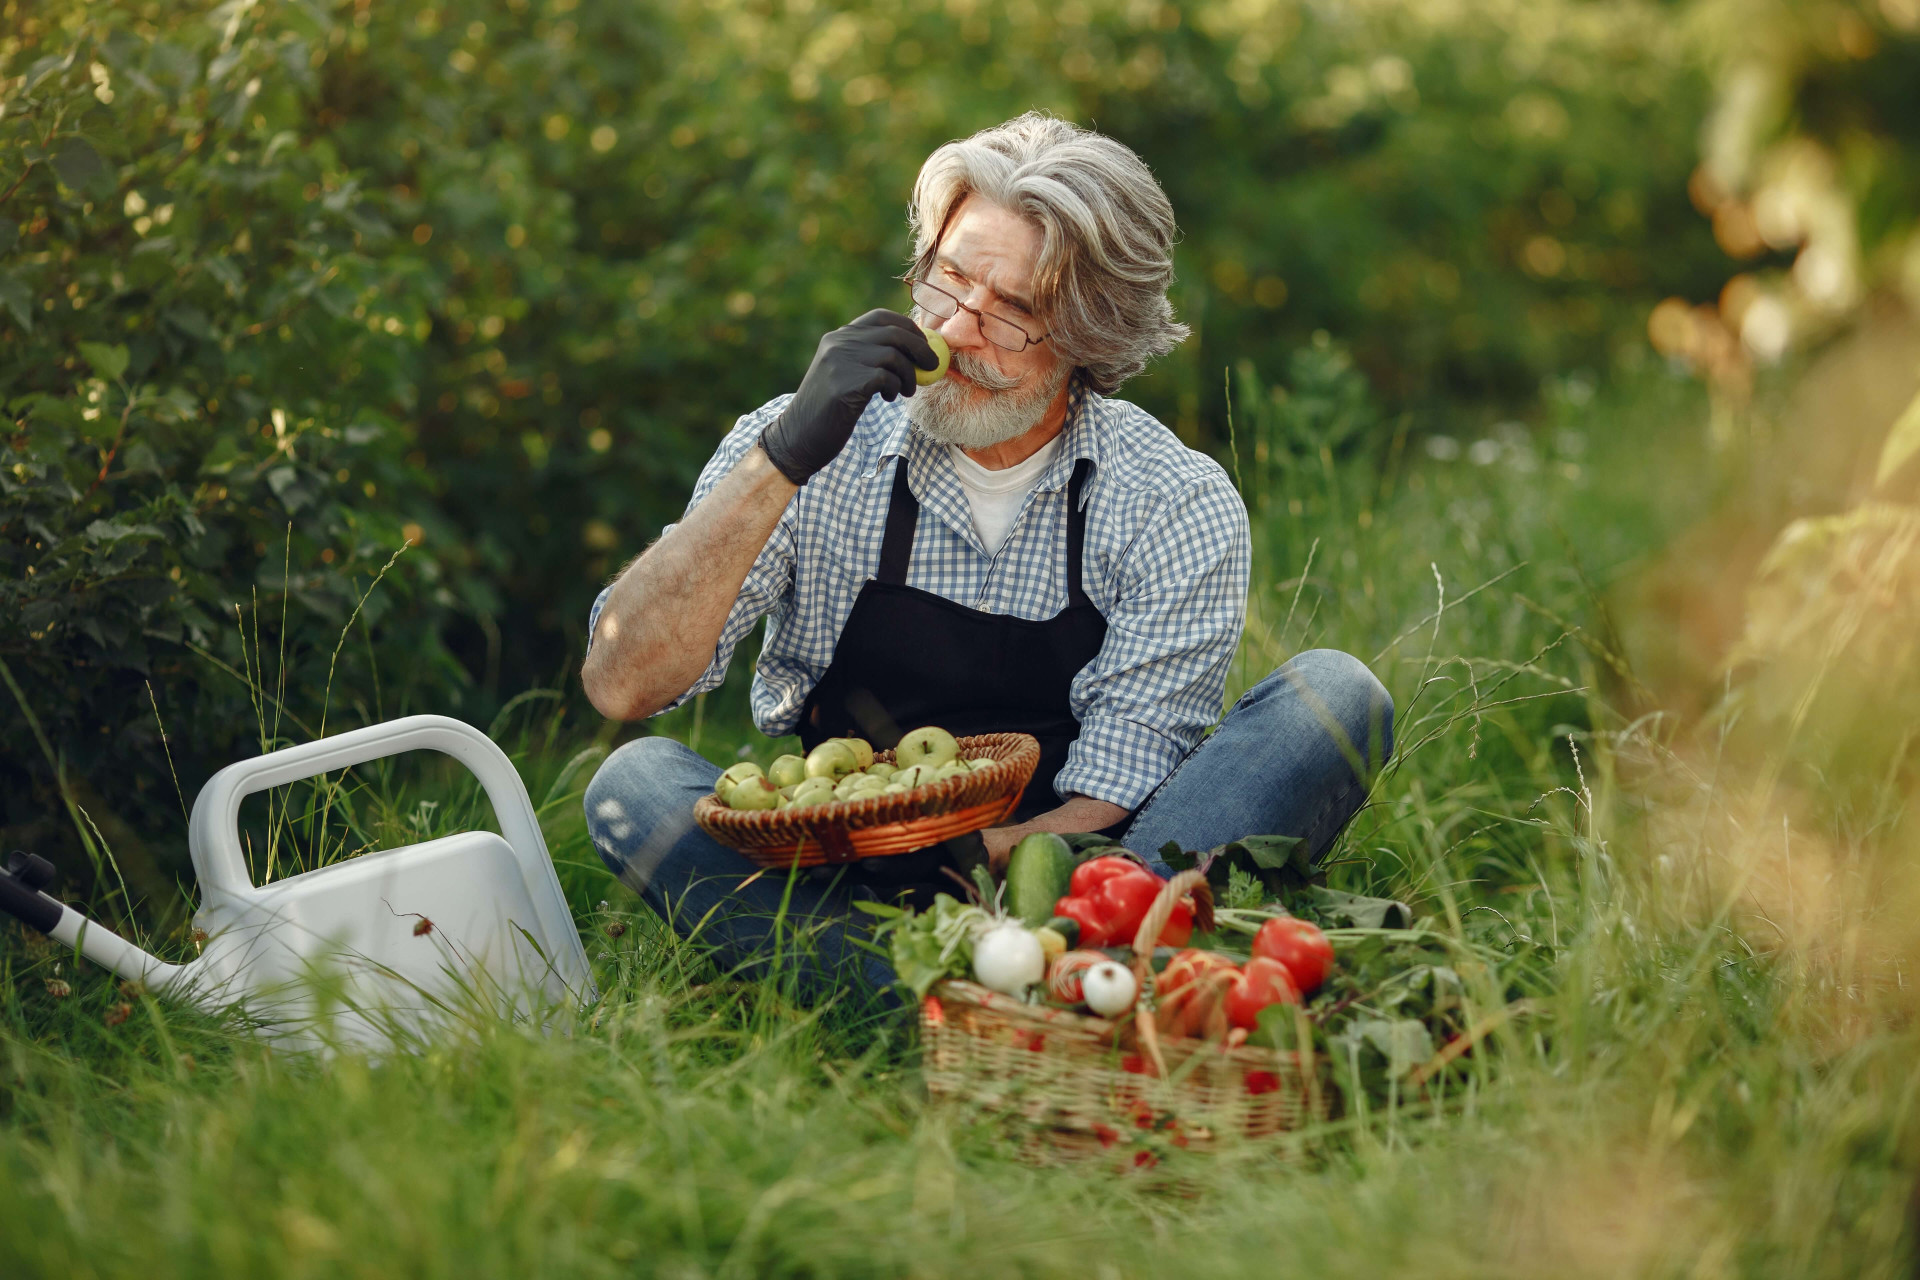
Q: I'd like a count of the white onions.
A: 2